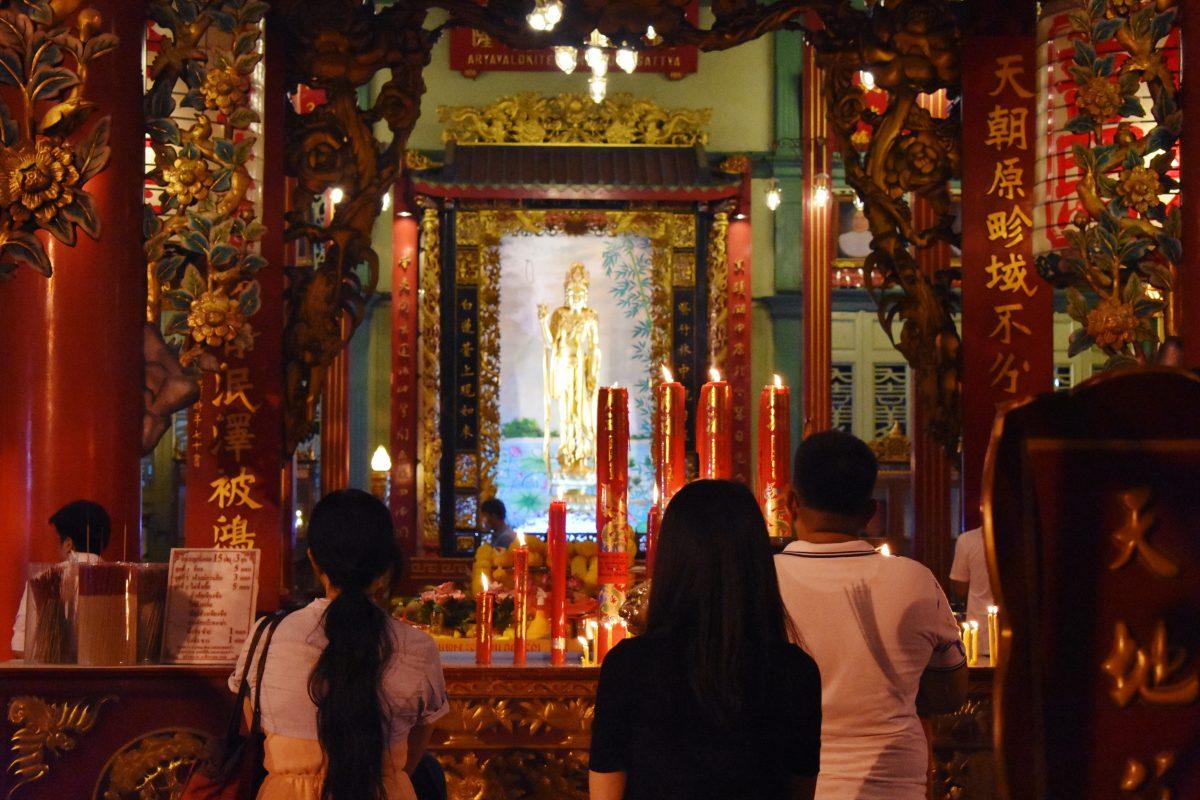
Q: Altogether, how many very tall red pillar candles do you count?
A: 4